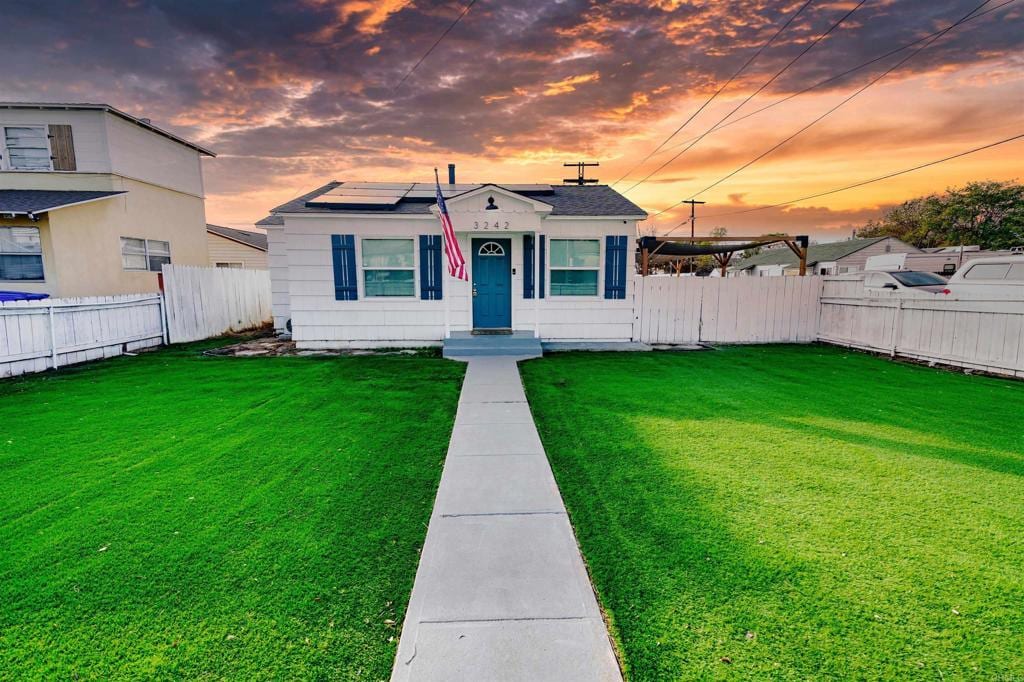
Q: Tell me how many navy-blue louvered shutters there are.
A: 4